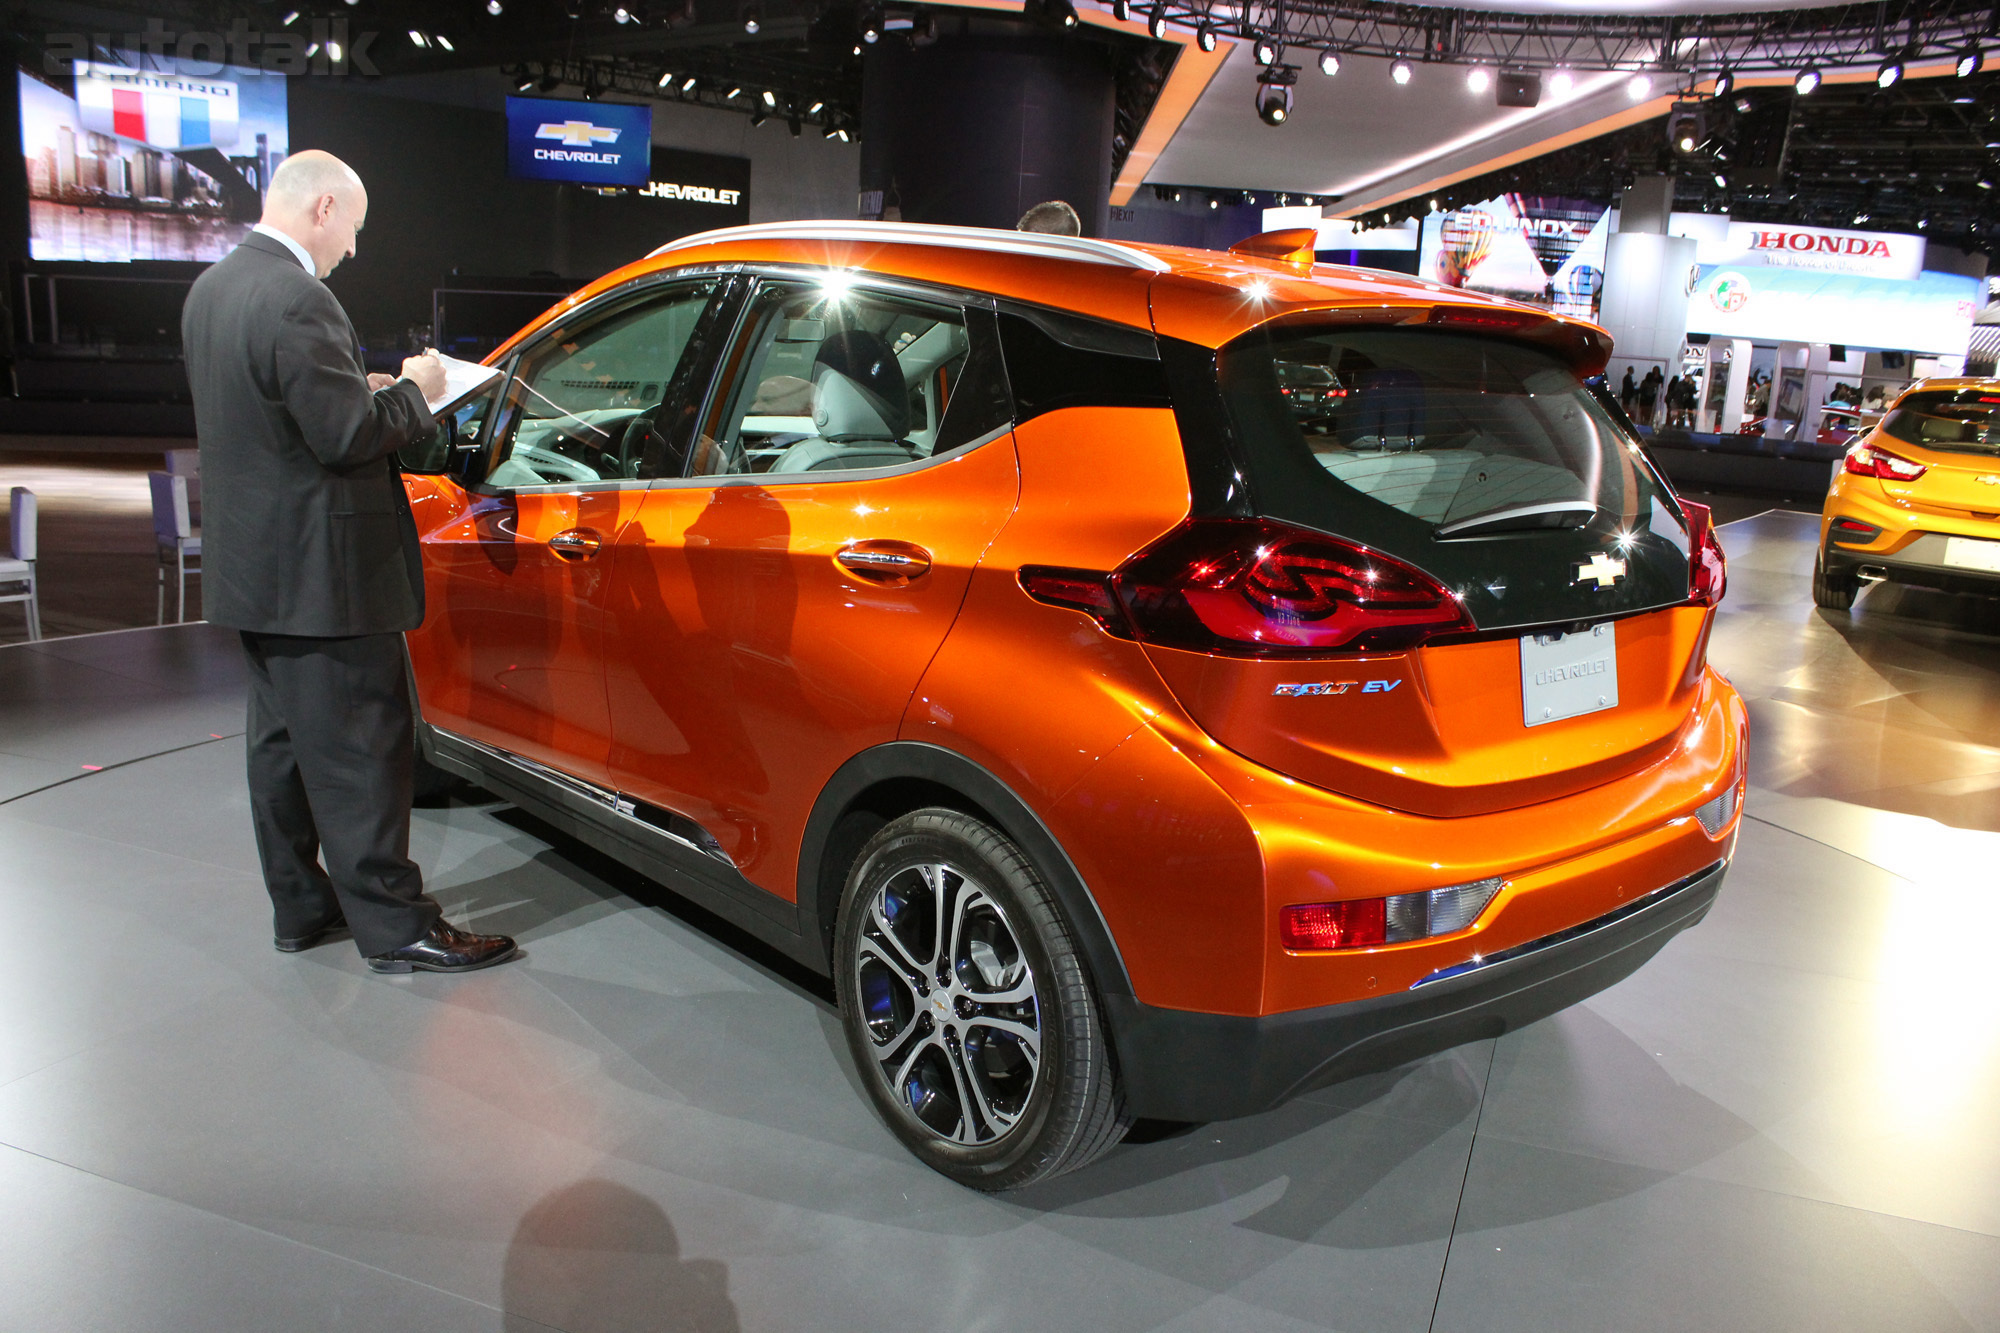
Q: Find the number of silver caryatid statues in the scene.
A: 0